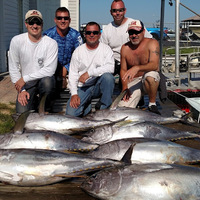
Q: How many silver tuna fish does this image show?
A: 7